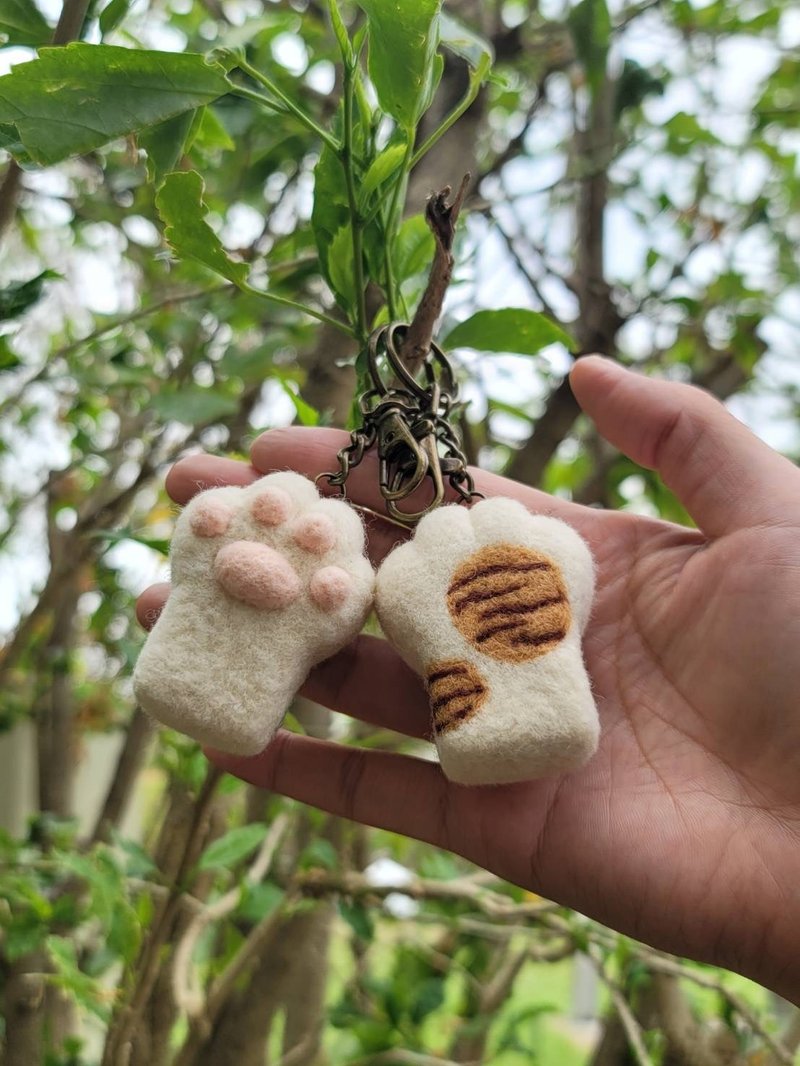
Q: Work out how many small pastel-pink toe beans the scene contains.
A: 4